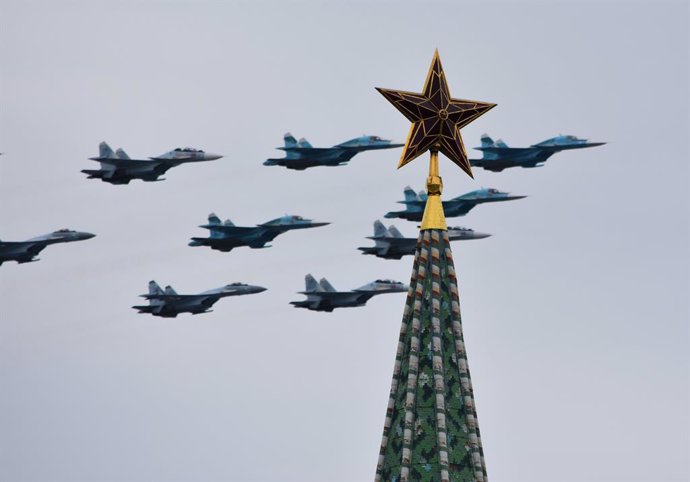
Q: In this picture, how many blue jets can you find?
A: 4